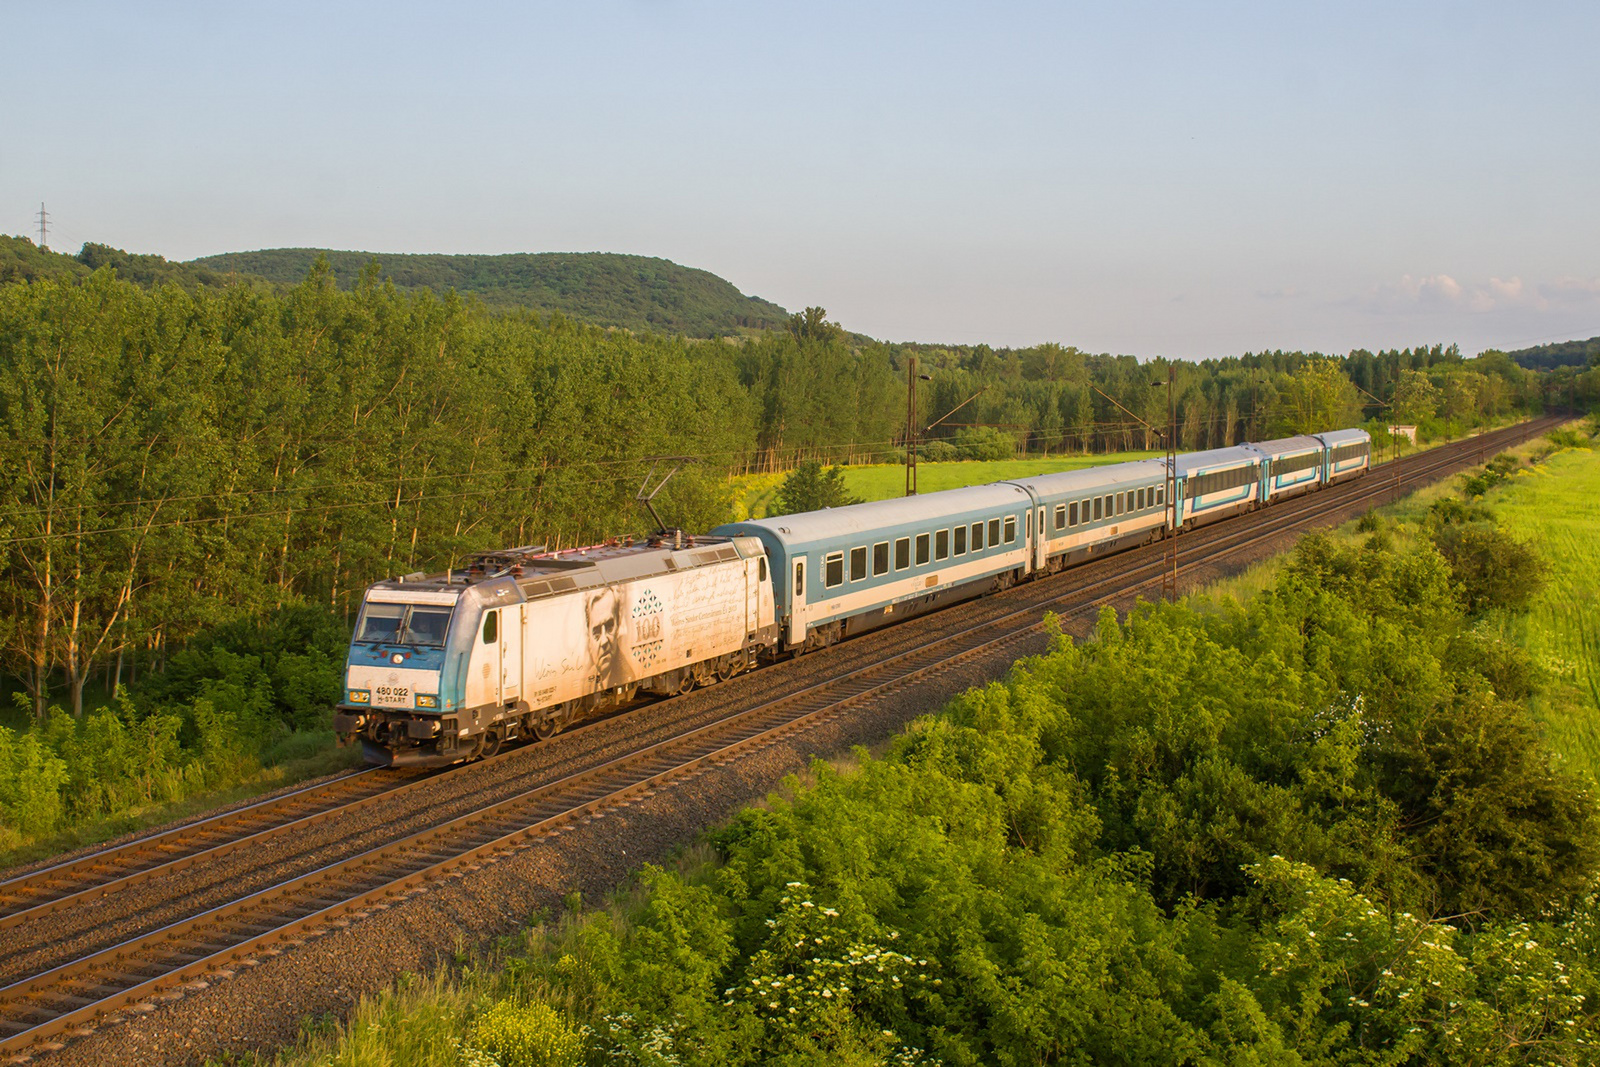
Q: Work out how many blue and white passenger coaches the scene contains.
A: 5